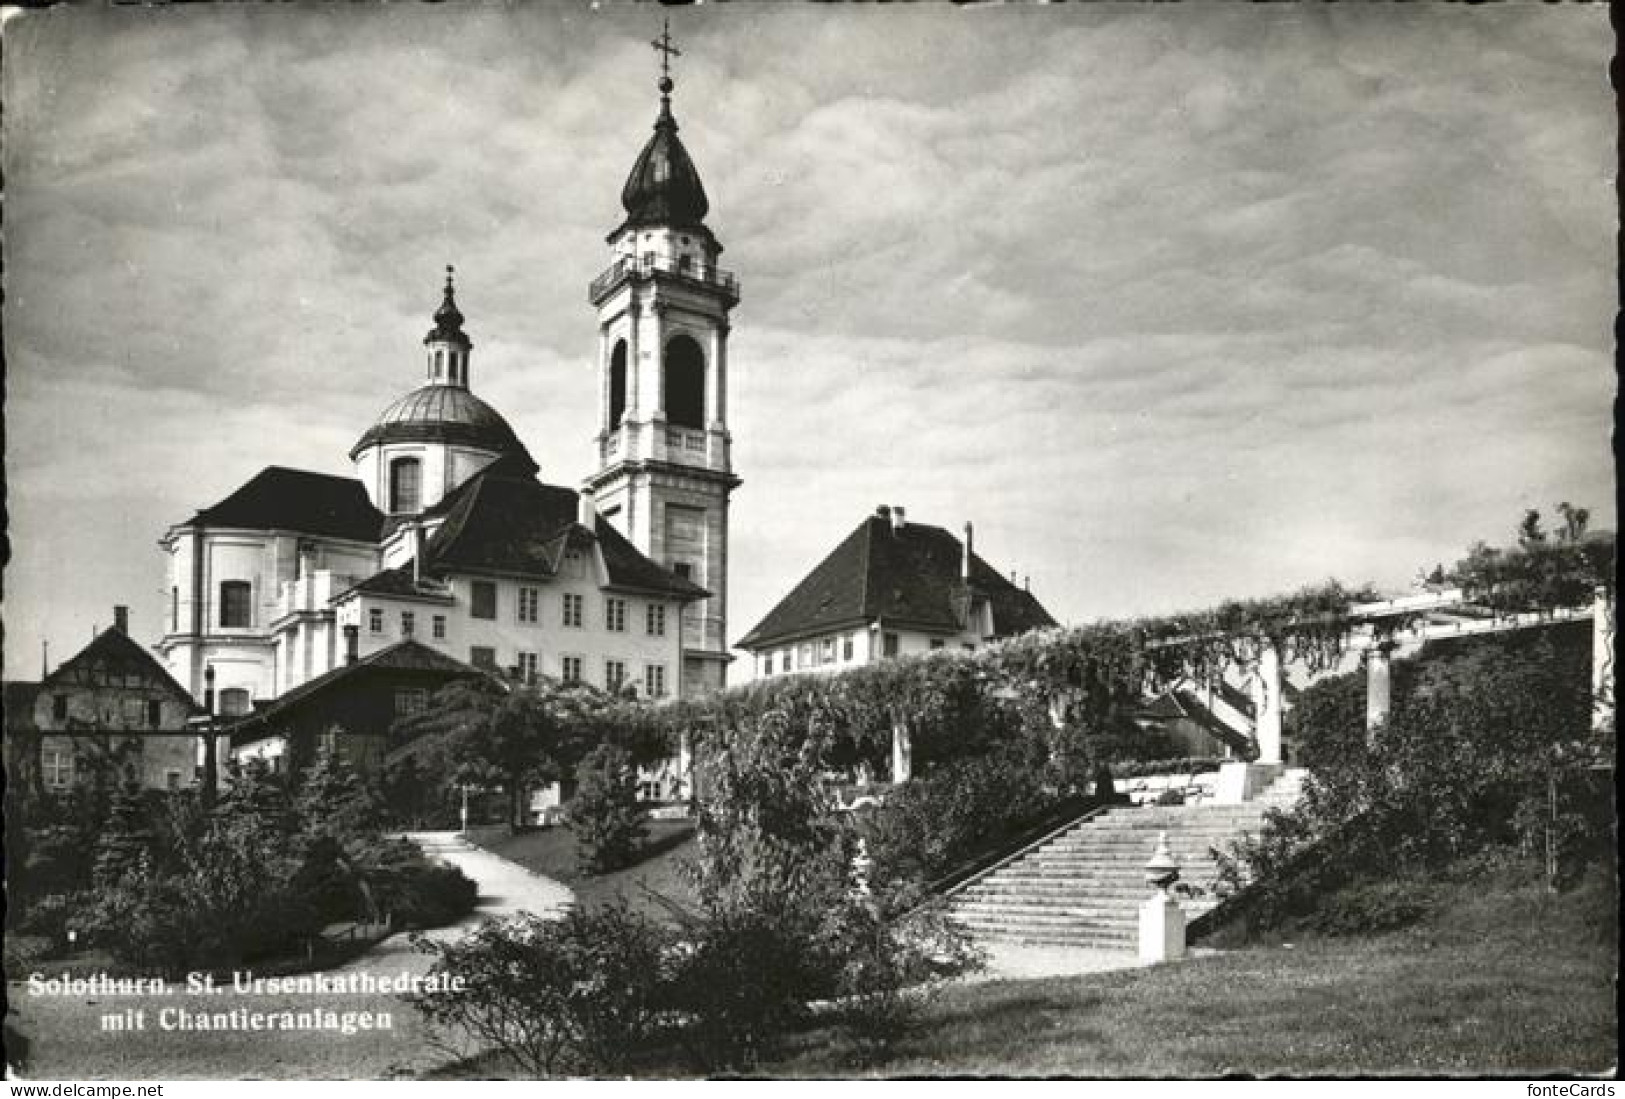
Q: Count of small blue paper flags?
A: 0